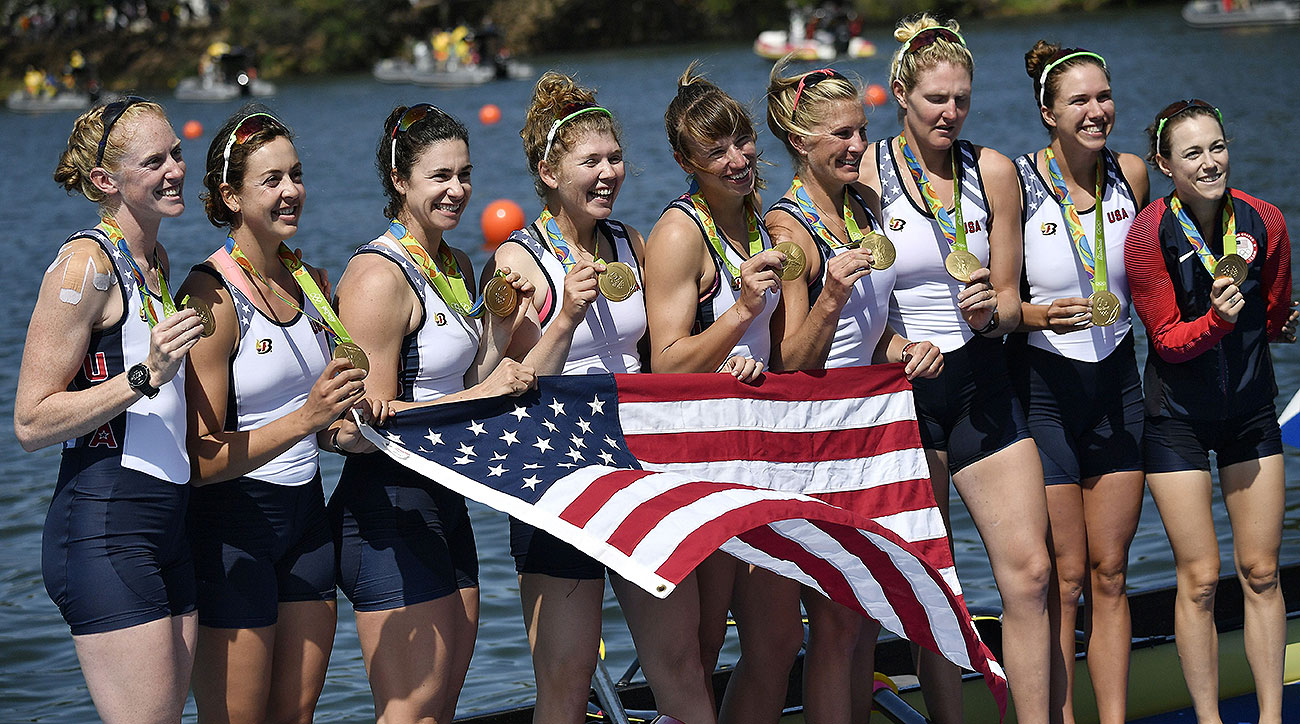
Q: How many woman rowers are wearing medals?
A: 9